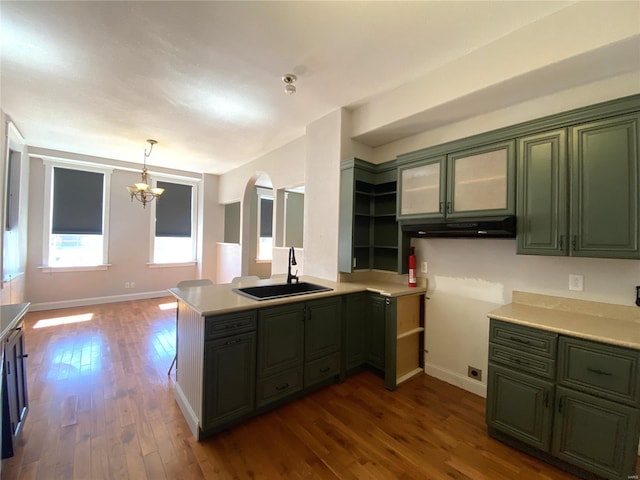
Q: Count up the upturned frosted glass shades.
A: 3